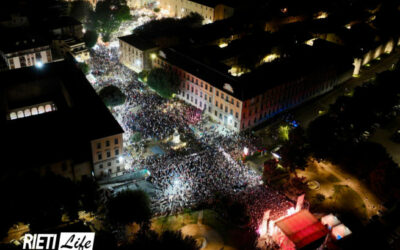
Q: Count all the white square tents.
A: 2